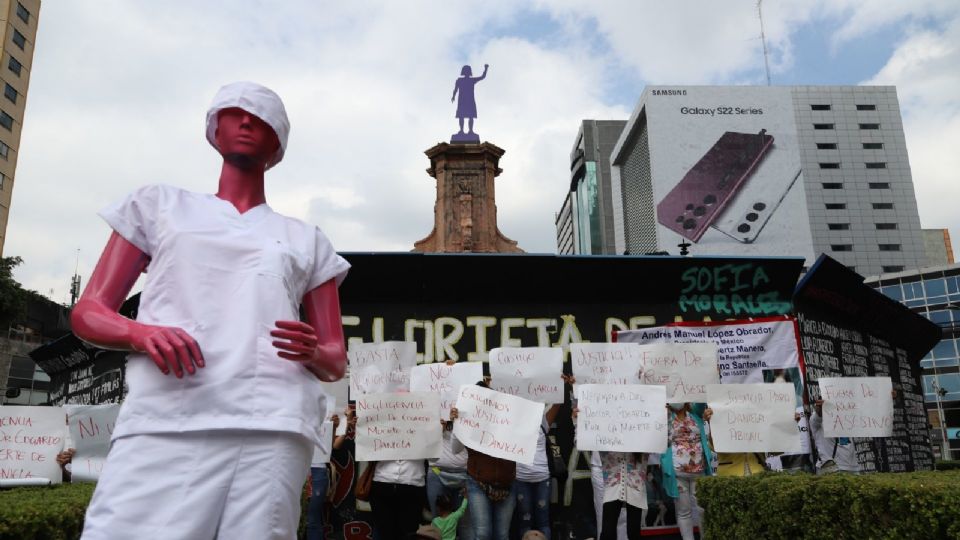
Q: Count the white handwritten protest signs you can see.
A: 12